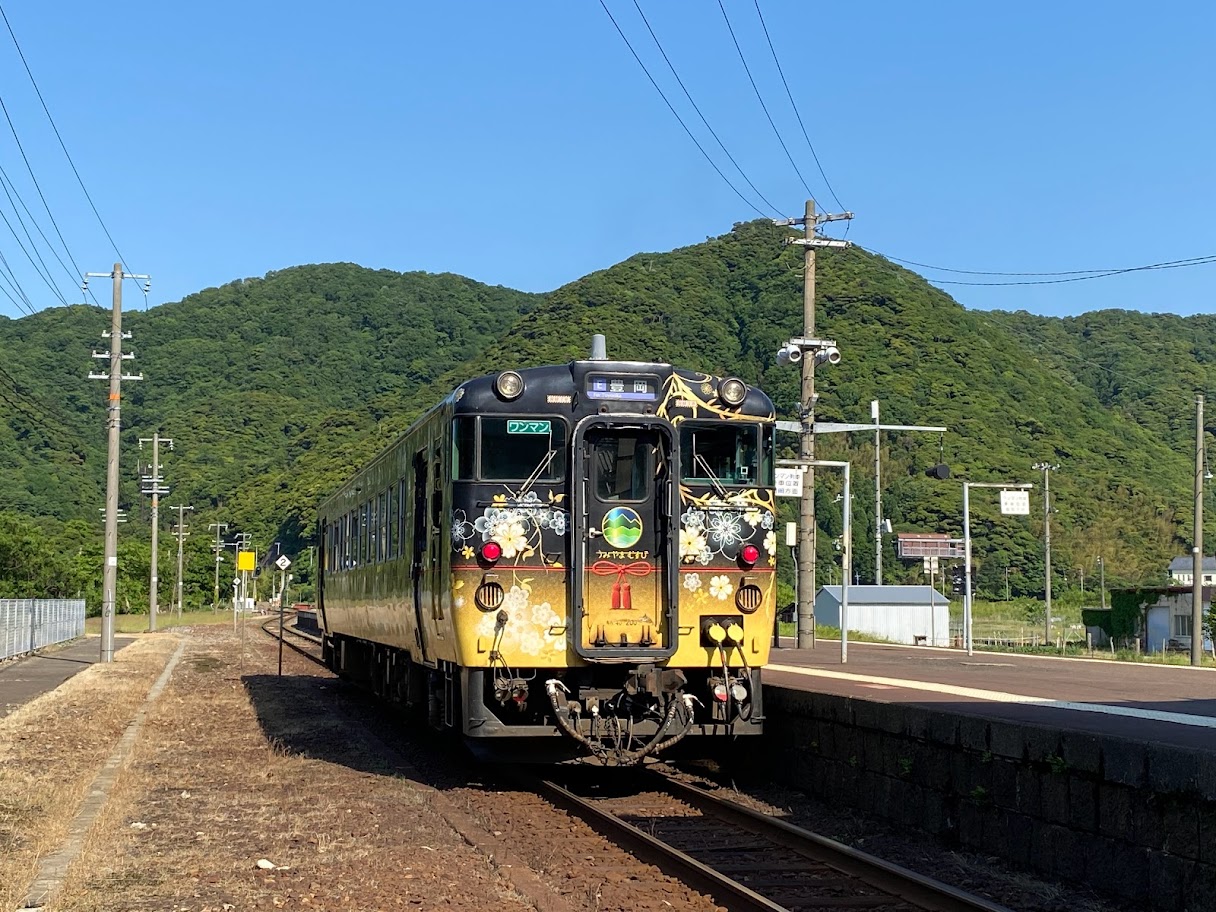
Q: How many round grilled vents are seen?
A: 2